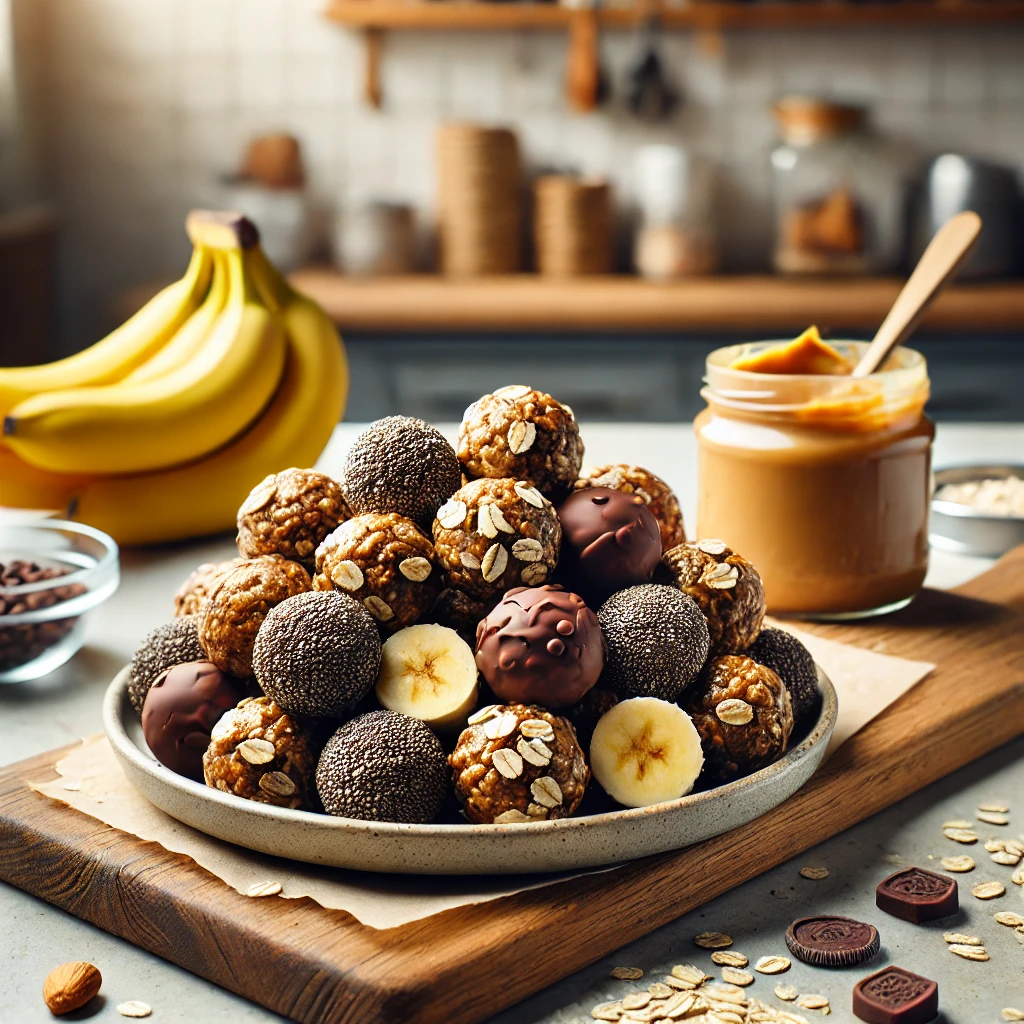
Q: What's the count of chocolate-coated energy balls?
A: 3